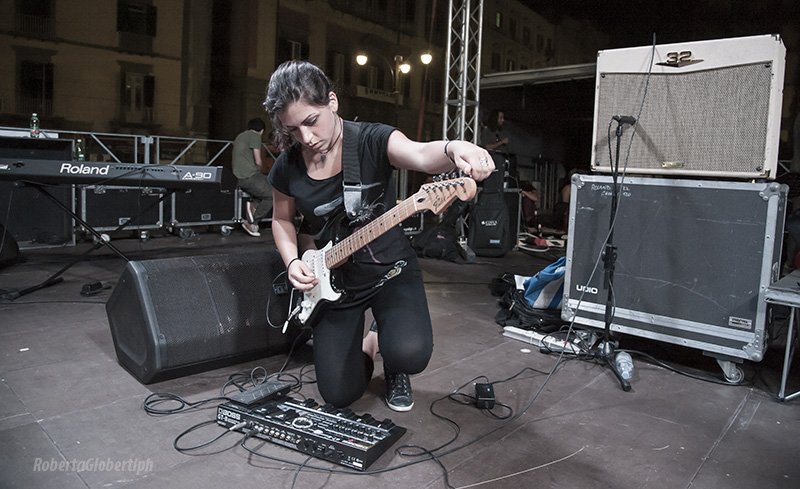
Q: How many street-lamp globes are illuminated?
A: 3